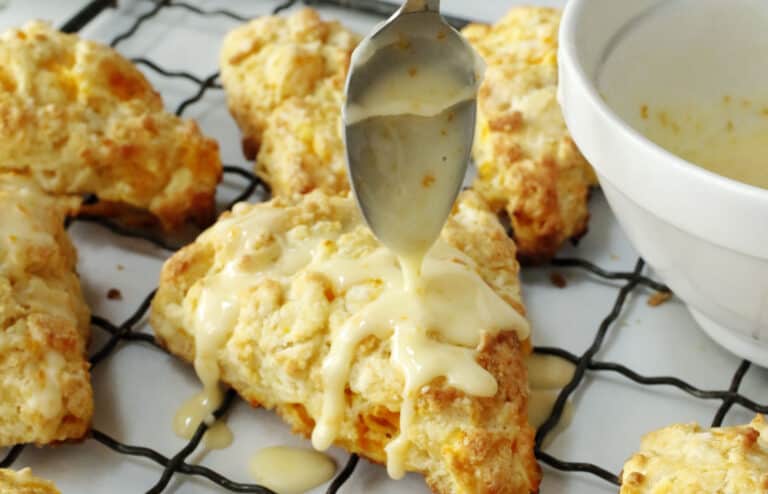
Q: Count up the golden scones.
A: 7